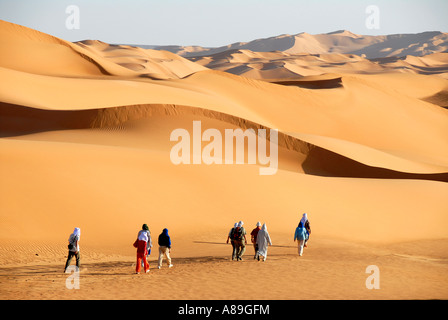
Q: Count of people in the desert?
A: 10